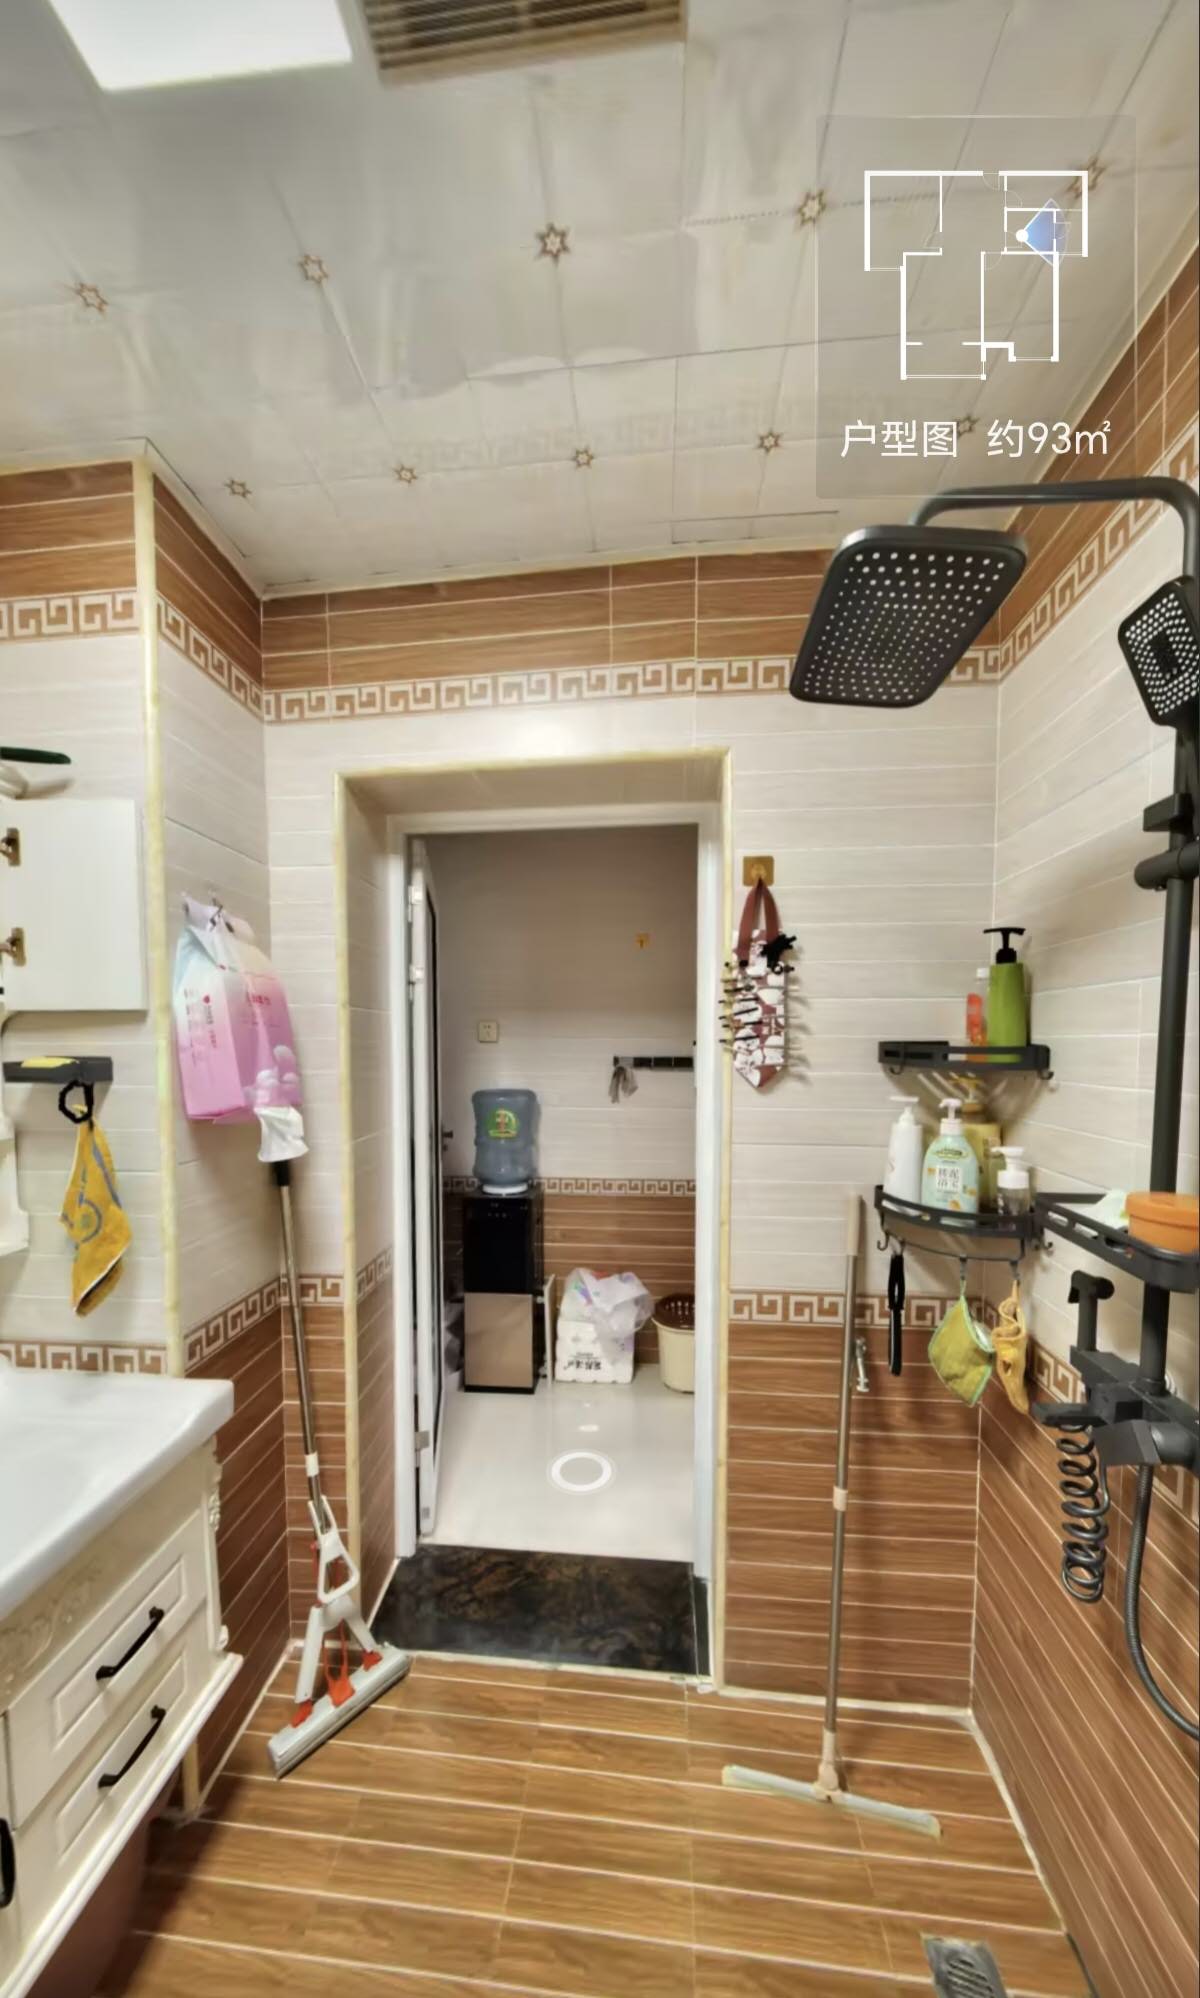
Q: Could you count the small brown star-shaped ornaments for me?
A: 10